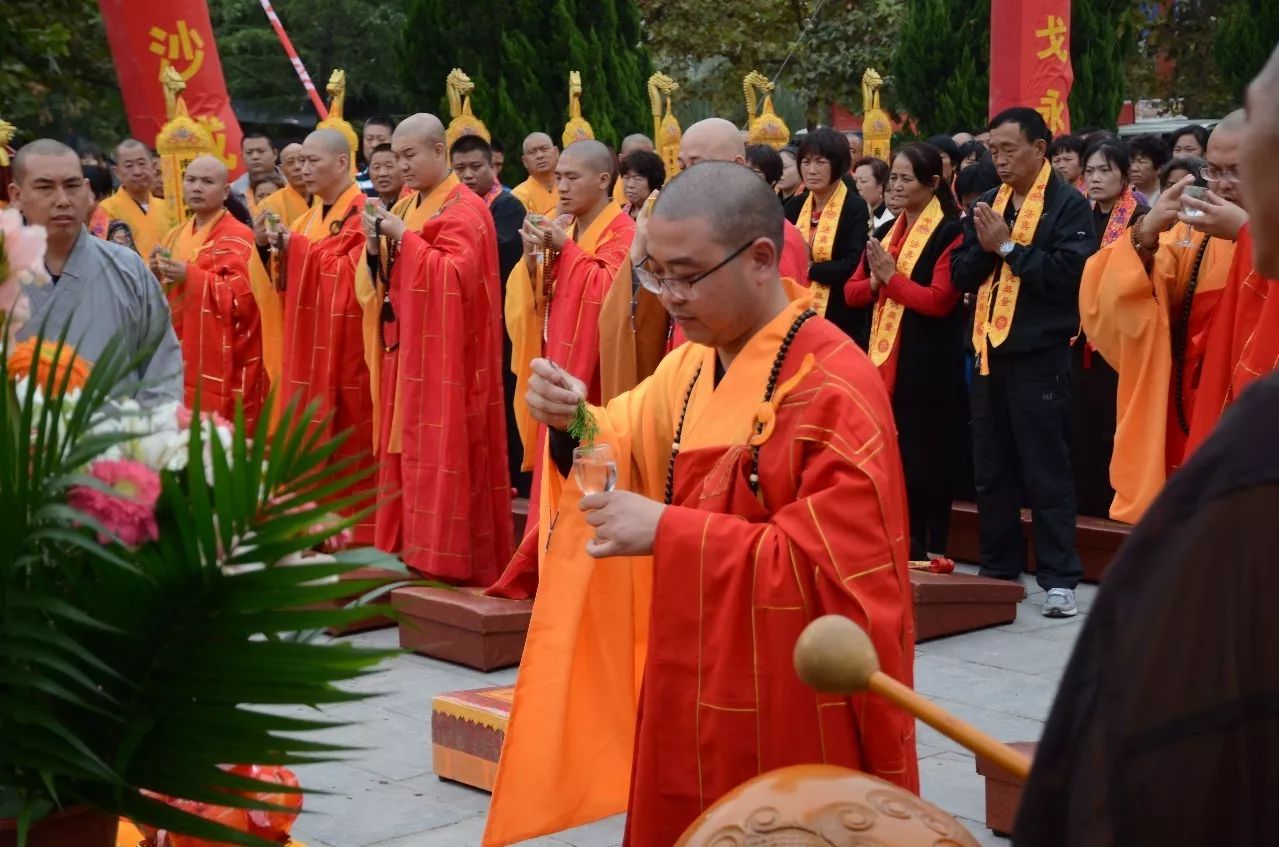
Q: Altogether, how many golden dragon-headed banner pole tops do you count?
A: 7